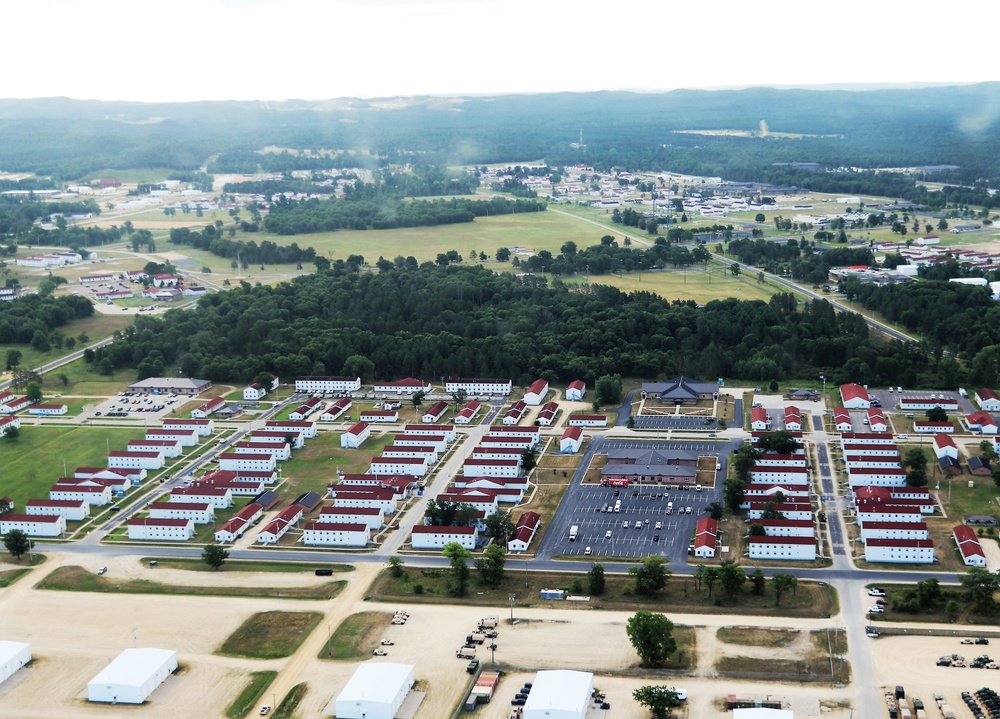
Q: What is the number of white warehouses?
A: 5